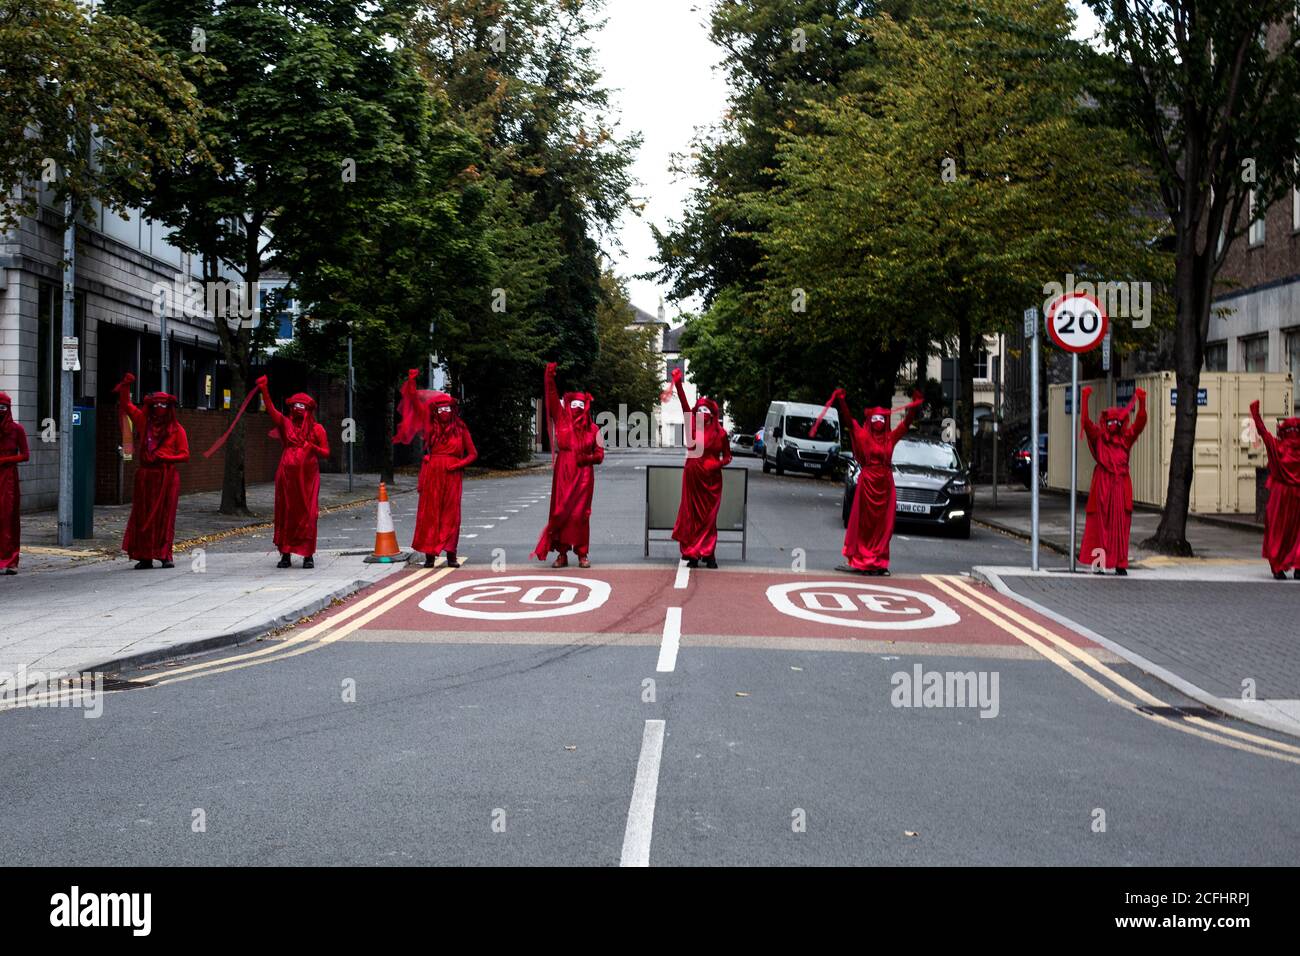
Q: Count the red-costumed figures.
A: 9